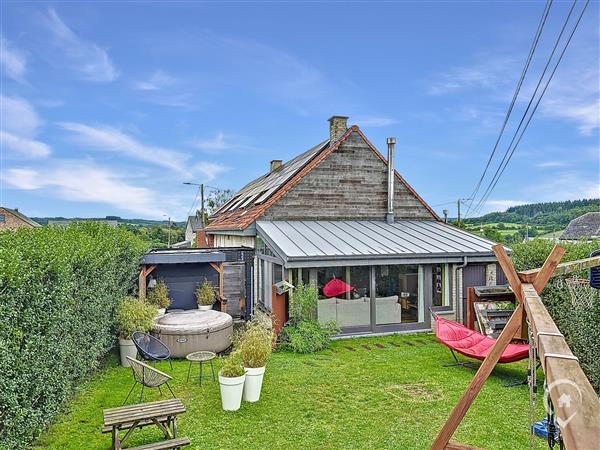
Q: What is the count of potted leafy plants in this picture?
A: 5